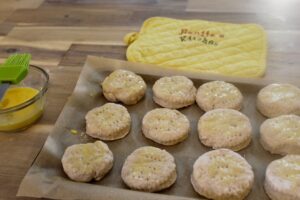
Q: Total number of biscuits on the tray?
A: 12